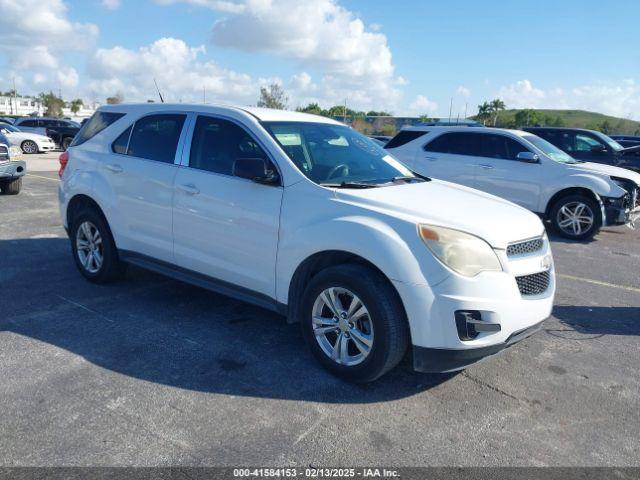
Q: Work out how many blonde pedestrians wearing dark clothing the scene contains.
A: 0